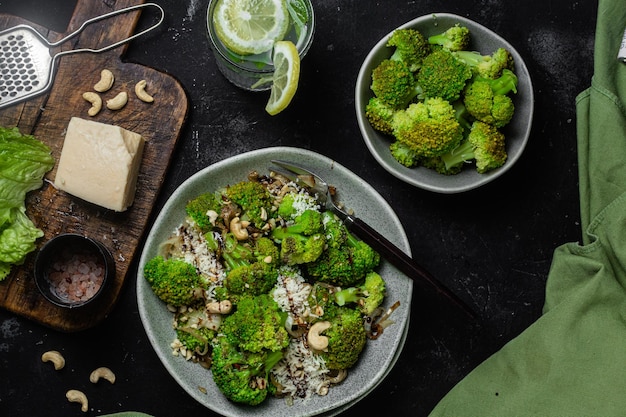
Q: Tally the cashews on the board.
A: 4